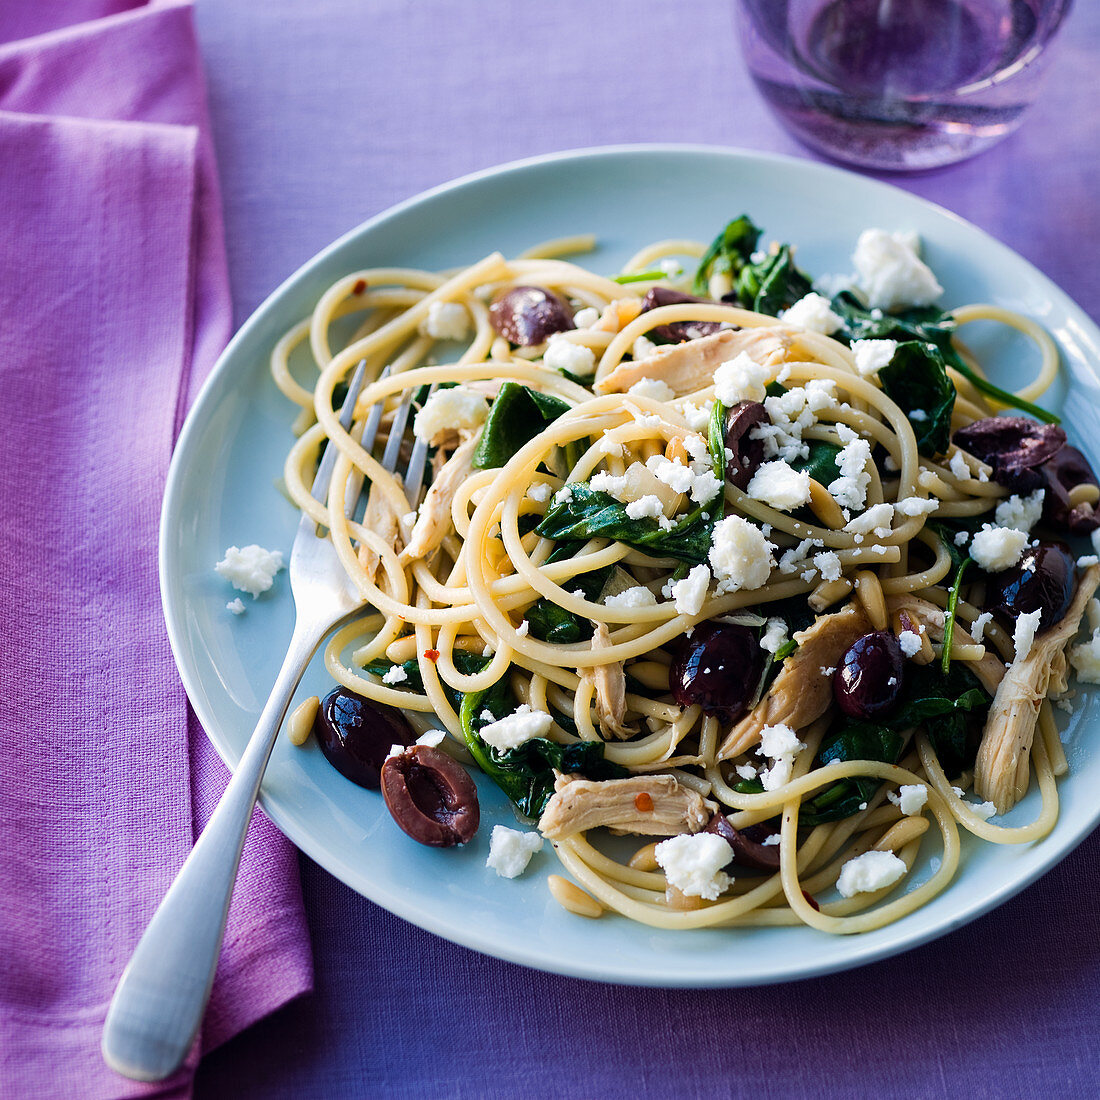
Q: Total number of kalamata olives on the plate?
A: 11